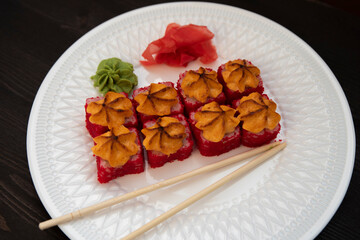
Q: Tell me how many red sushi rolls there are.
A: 8